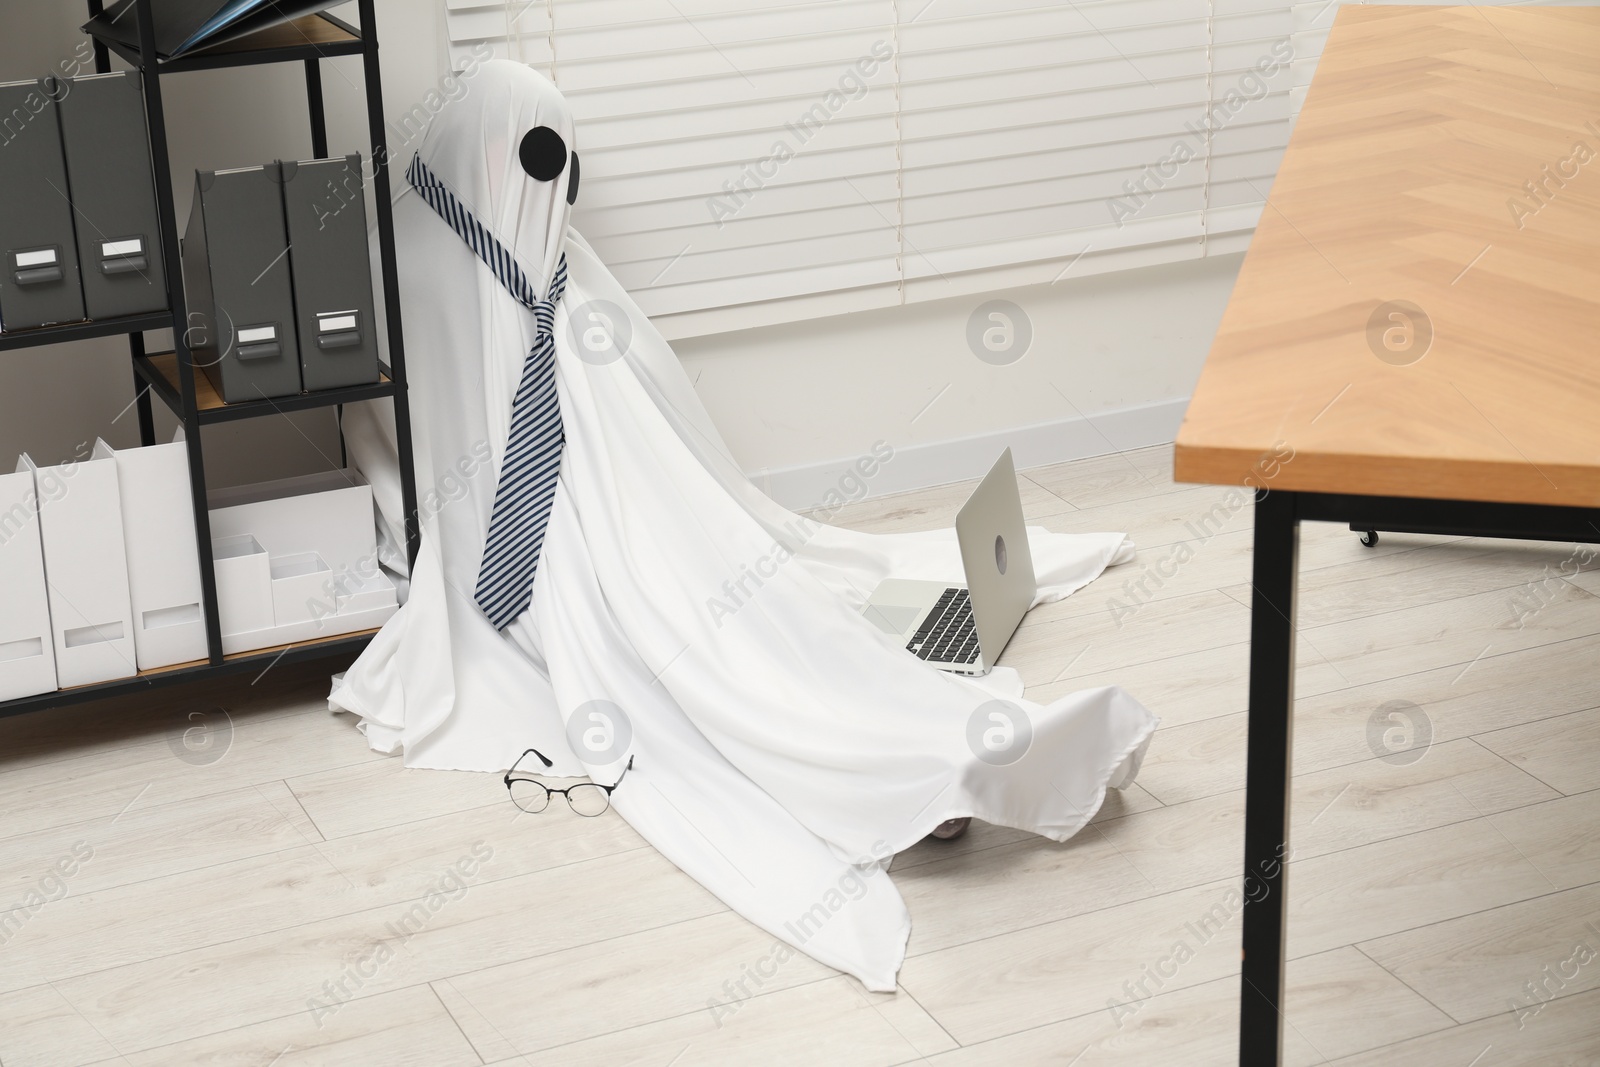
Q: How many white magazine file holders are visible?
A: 3